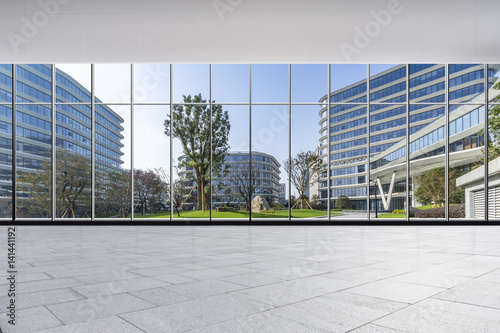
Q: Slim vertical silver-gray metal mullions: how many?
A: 13